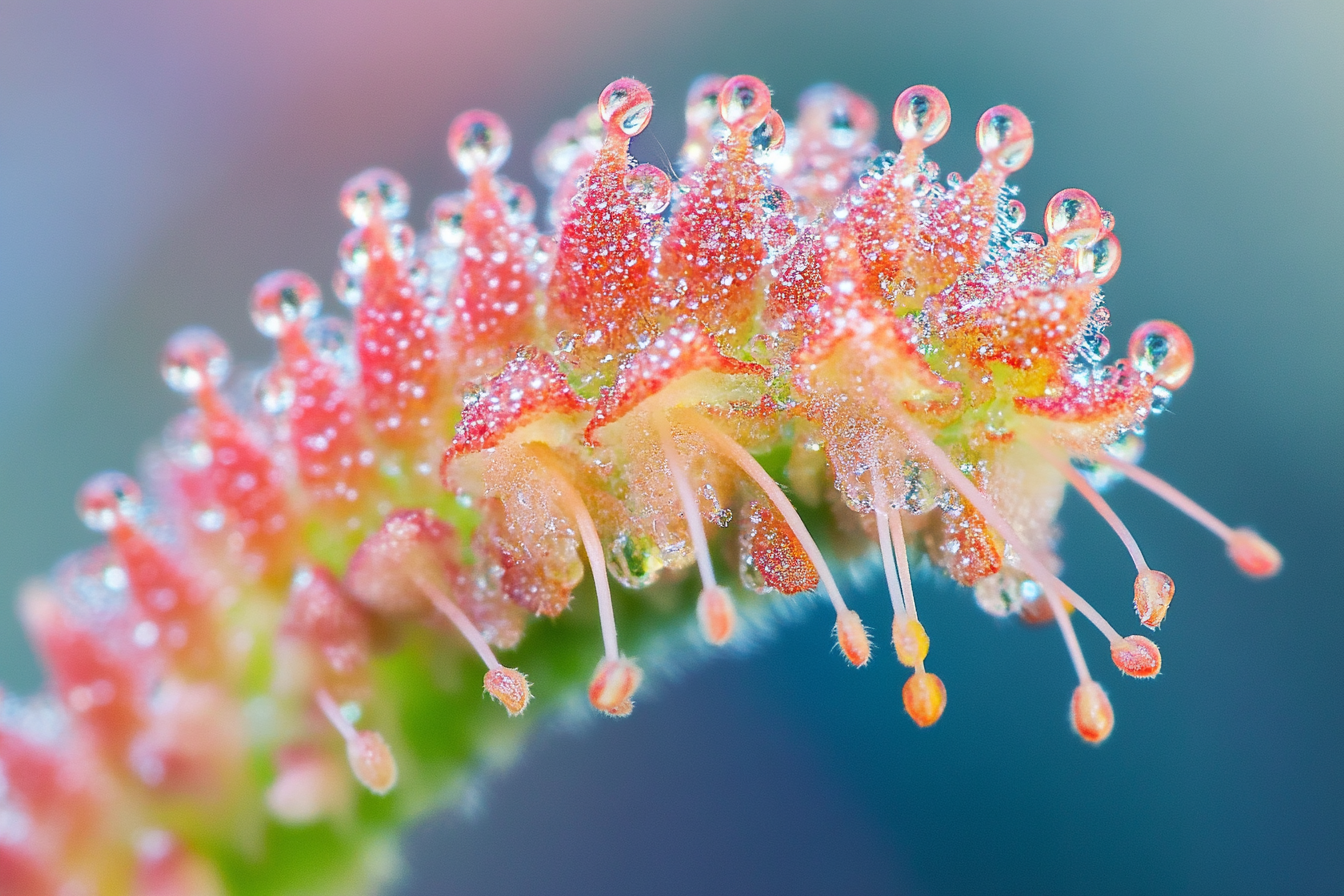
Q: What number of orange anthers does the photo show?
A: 11